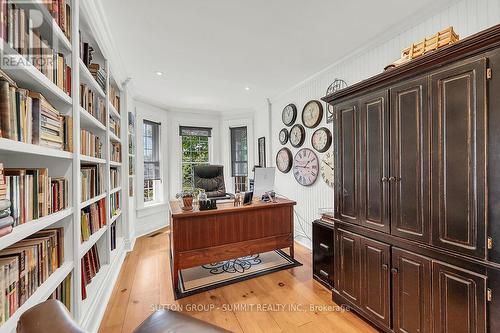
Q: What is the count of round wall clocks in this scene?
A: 8